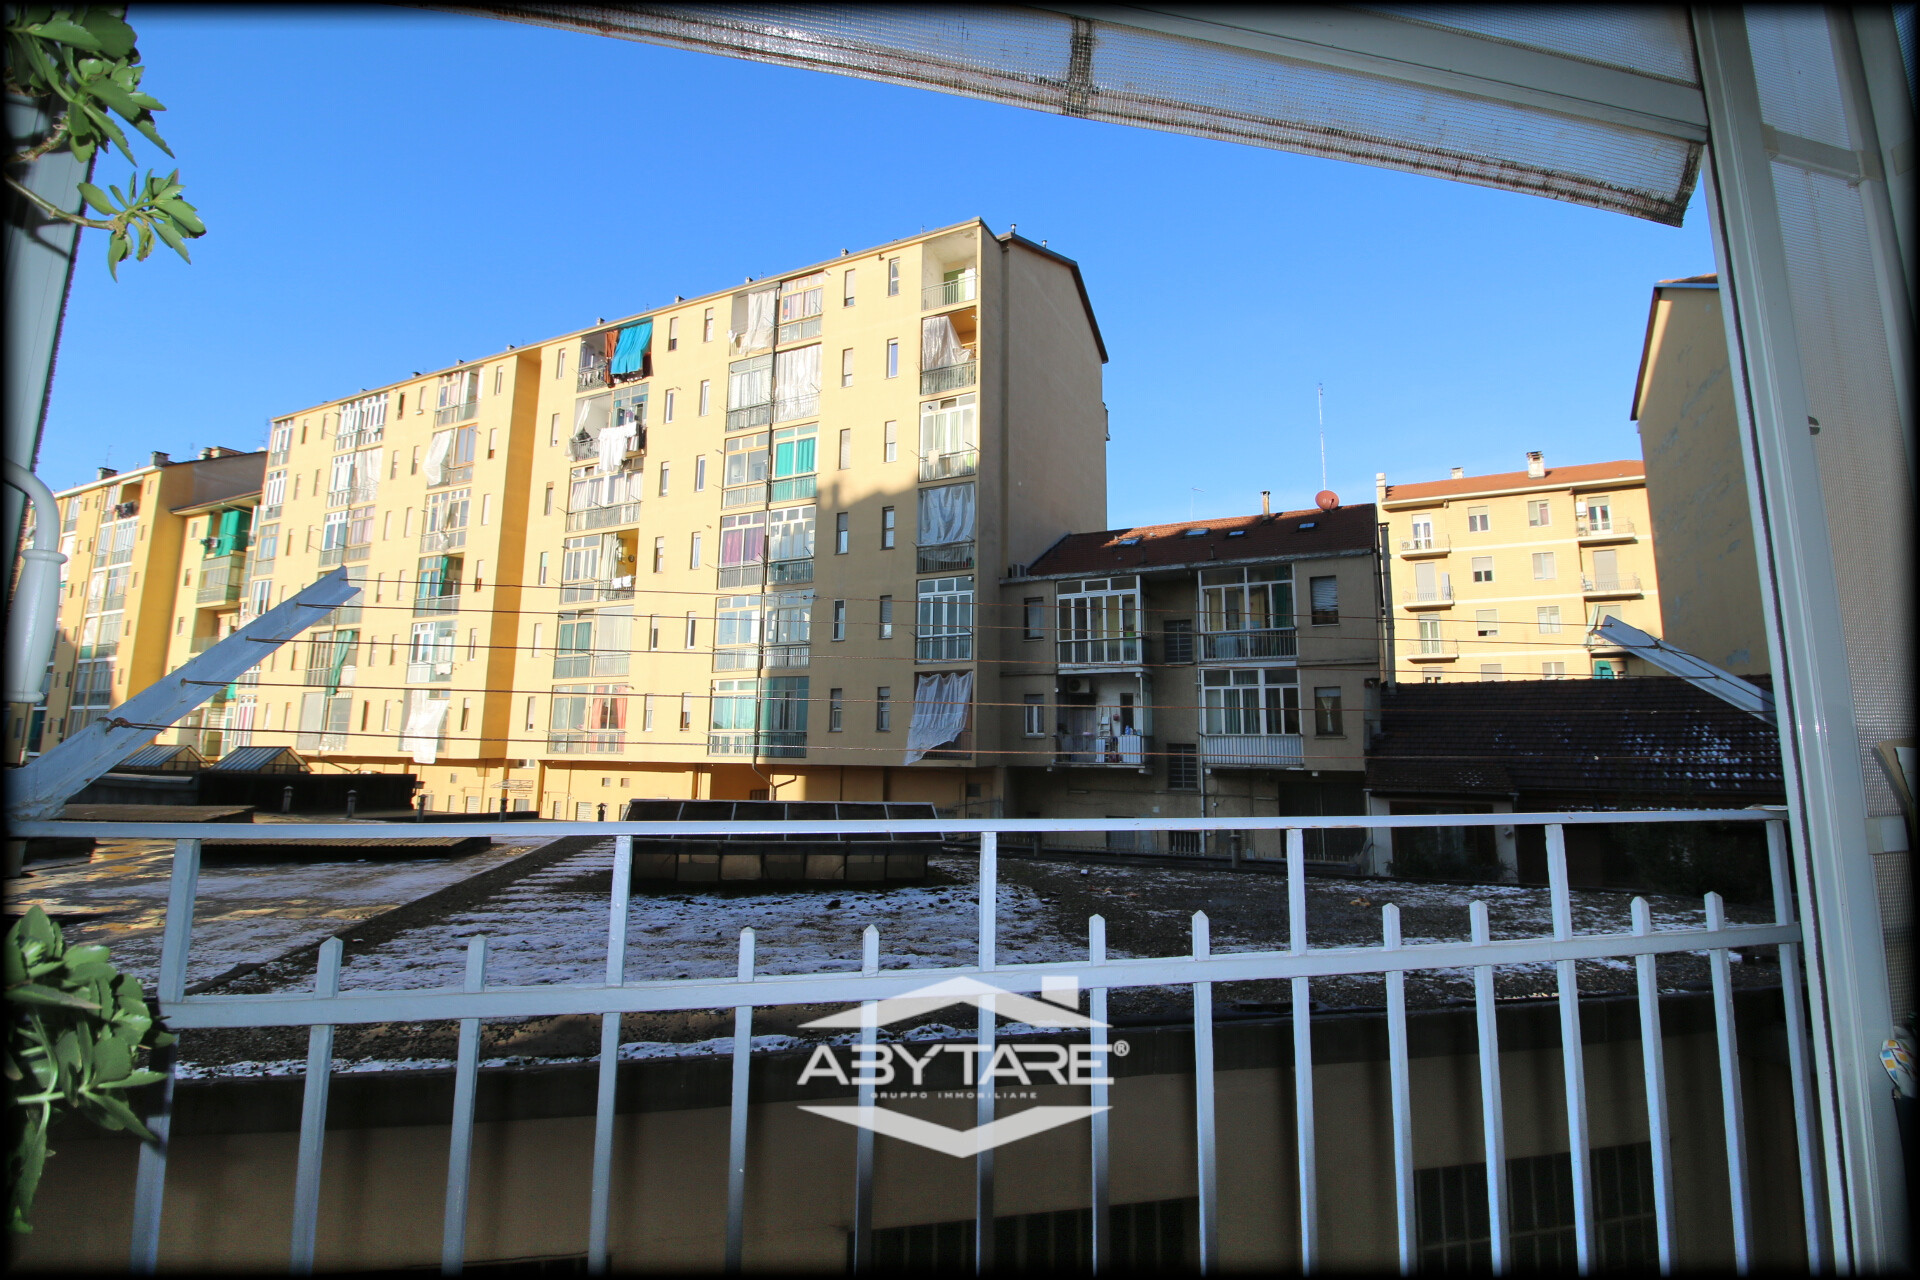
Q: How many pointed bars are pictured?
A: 10